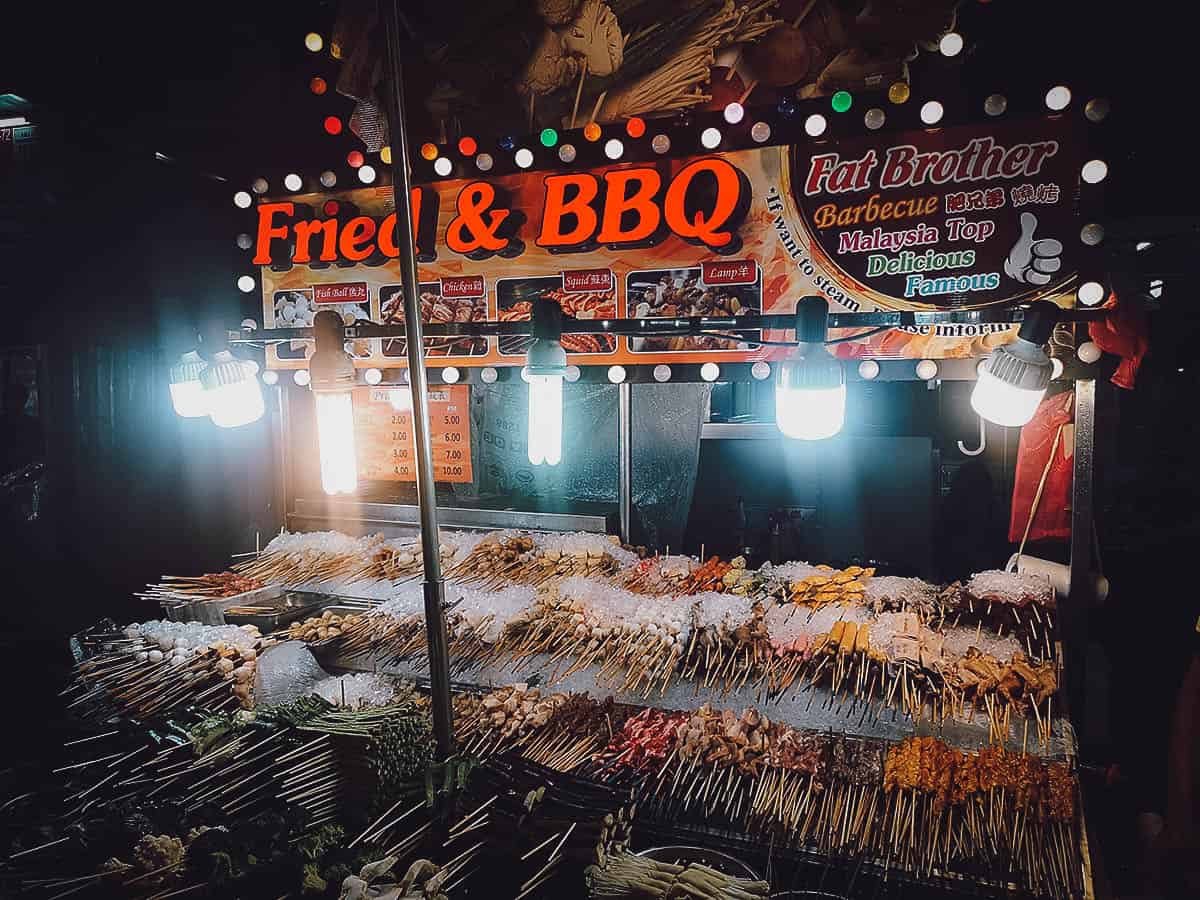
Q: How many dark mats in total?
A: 0